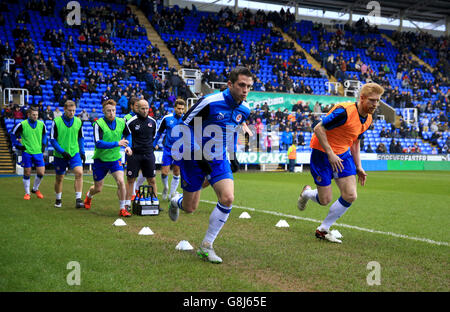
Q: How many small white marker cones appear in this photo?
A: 6